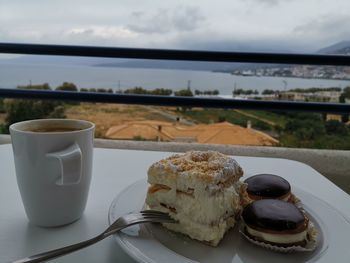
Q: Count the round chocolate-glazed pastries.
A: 2